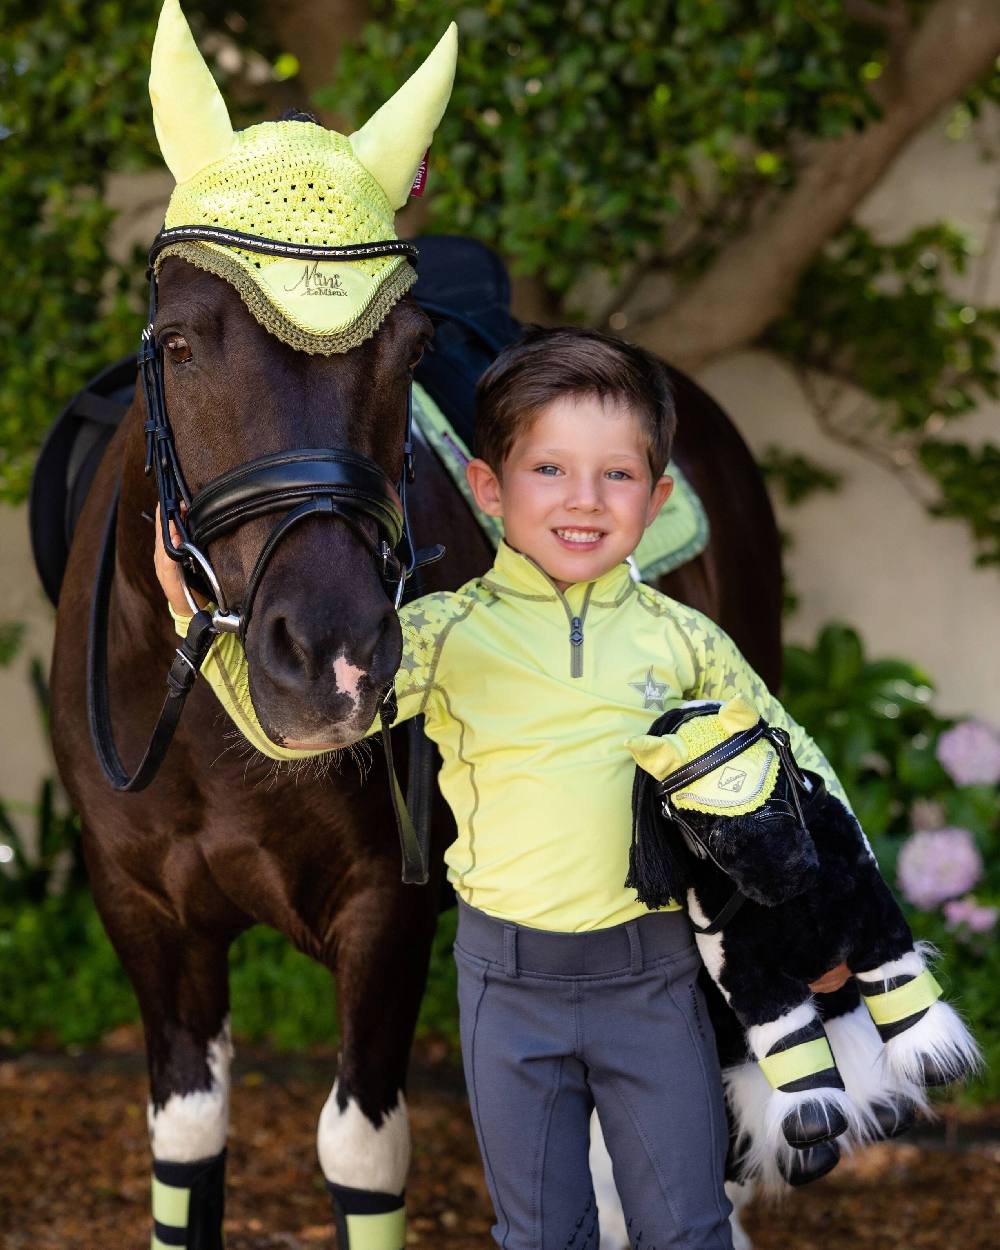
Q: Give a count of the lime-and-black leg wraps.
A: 4